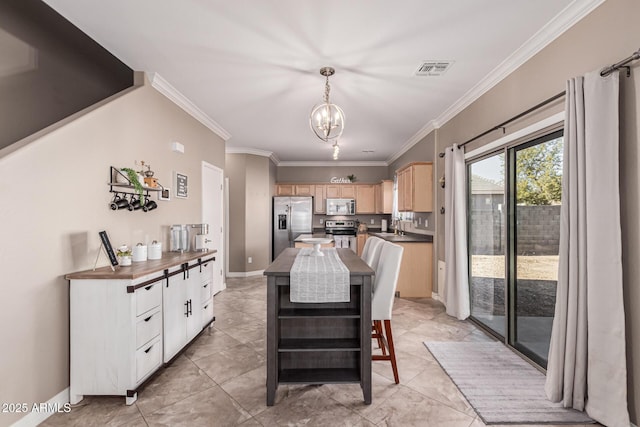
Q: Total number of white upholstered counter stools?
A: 2